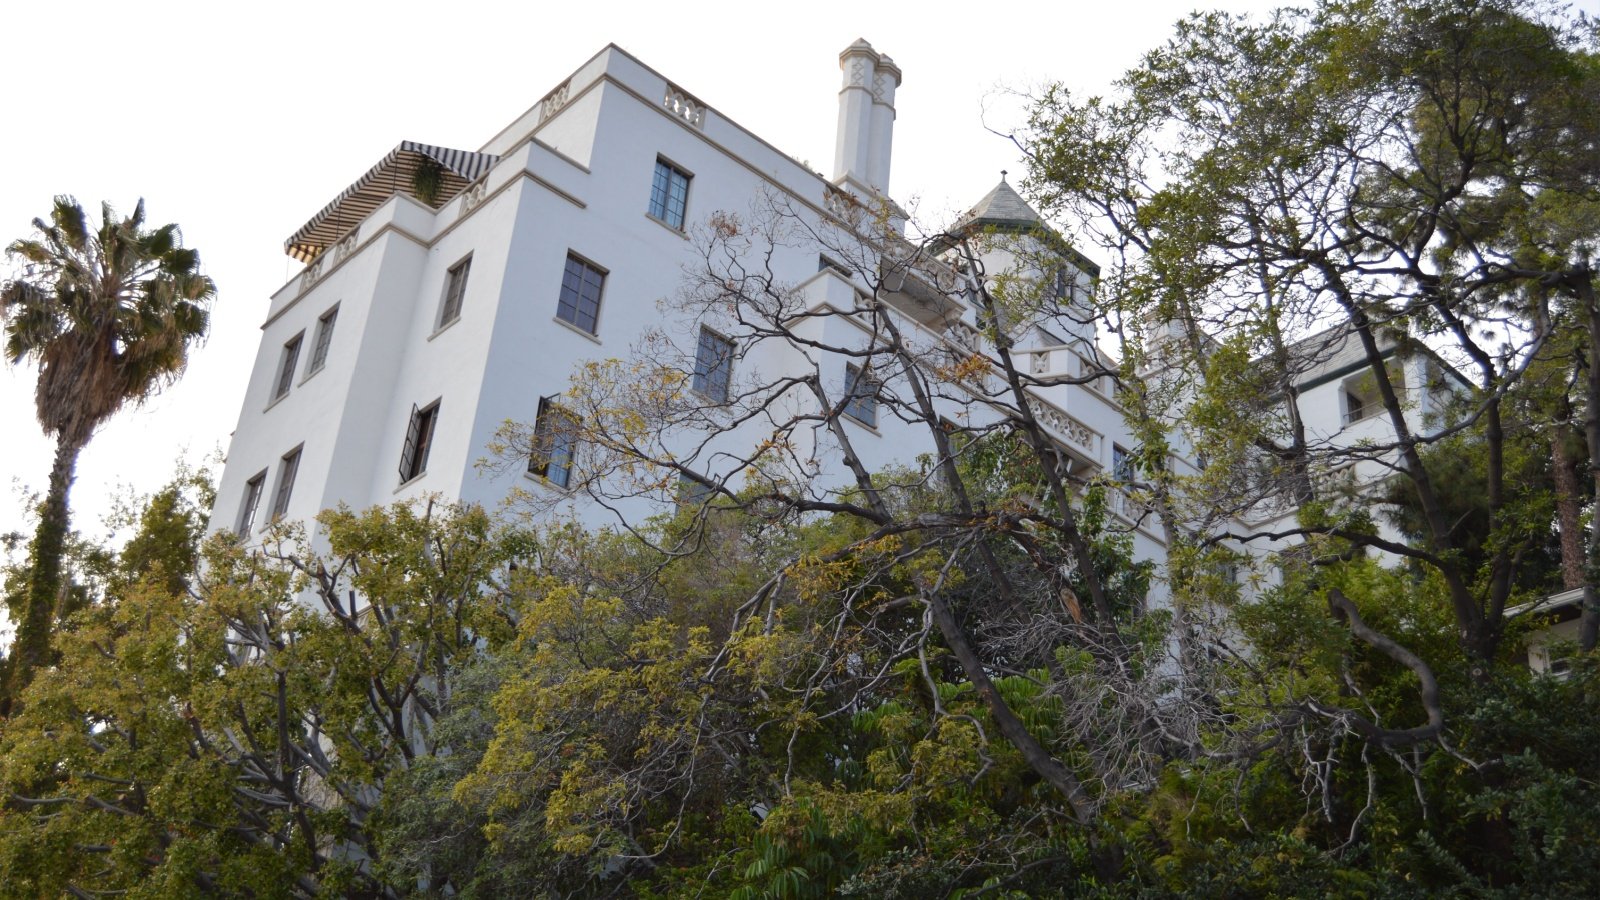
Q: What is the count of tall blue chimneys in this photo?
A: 0